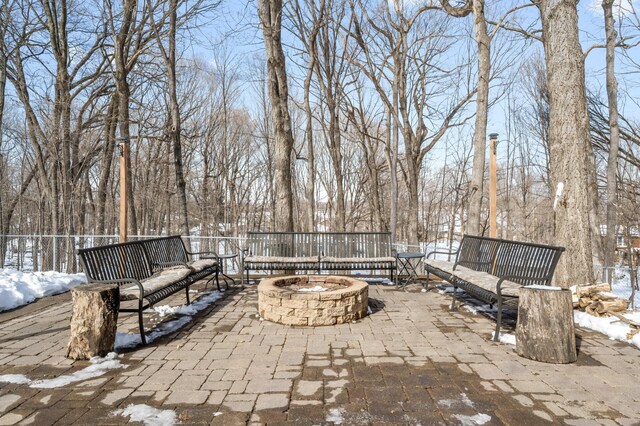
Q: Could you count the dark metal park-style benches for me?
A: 3